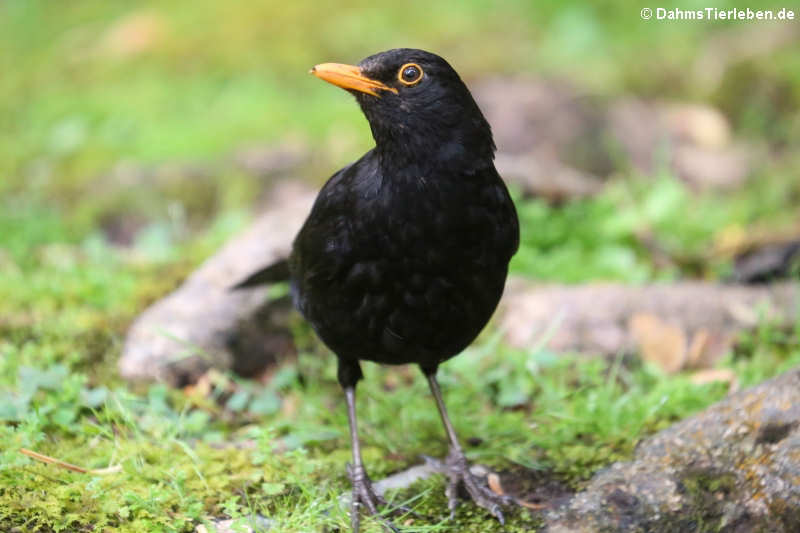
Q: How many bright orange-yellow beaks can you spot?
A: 1